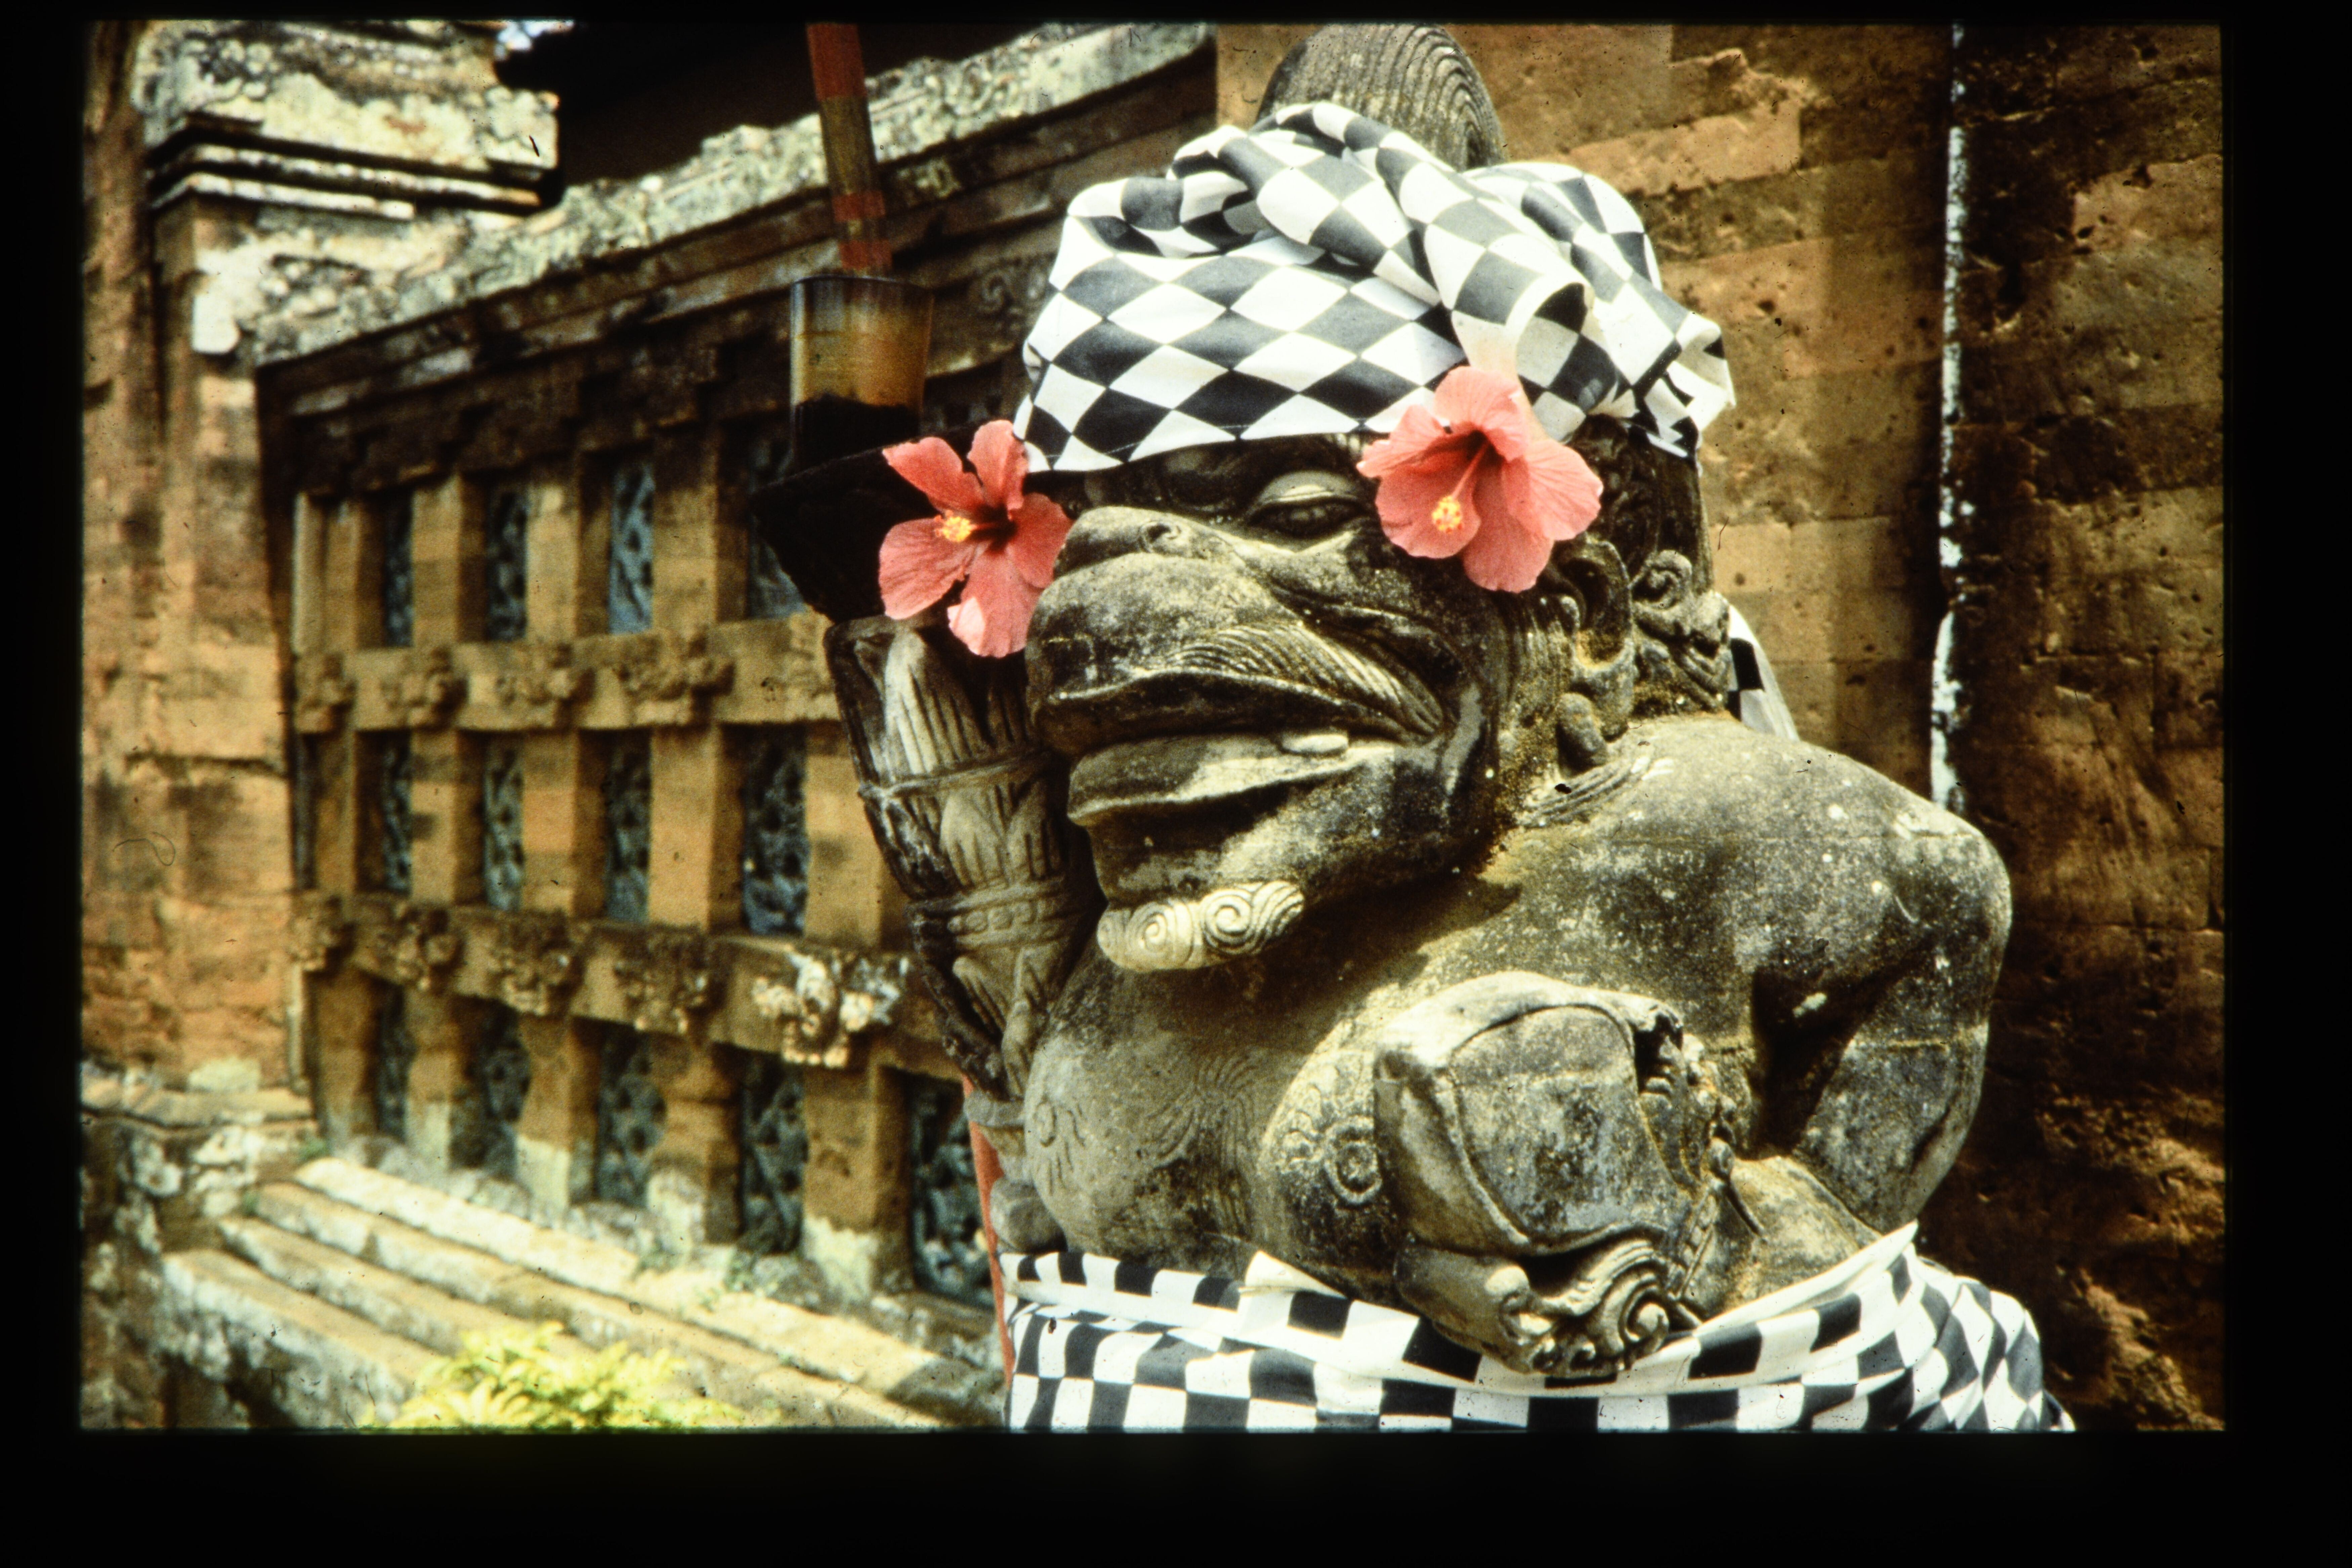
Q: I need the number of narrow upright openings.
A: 13